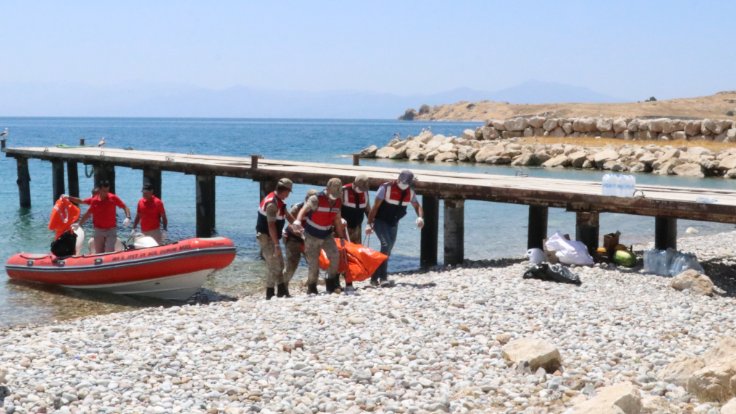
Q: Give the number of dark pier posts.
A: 12